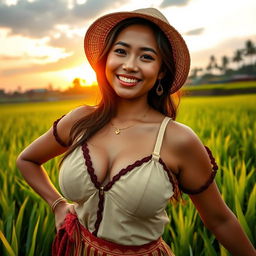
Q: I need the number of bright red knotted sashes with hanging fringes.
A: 1